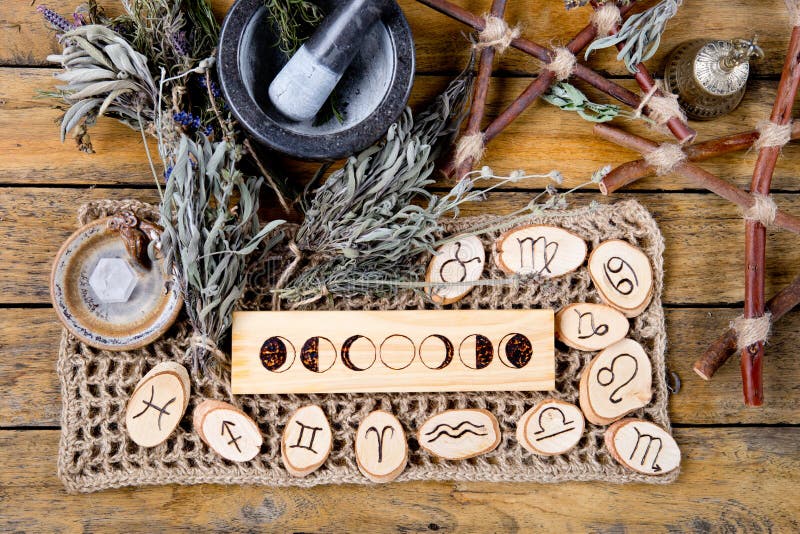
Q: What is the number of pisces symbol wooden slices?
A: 1